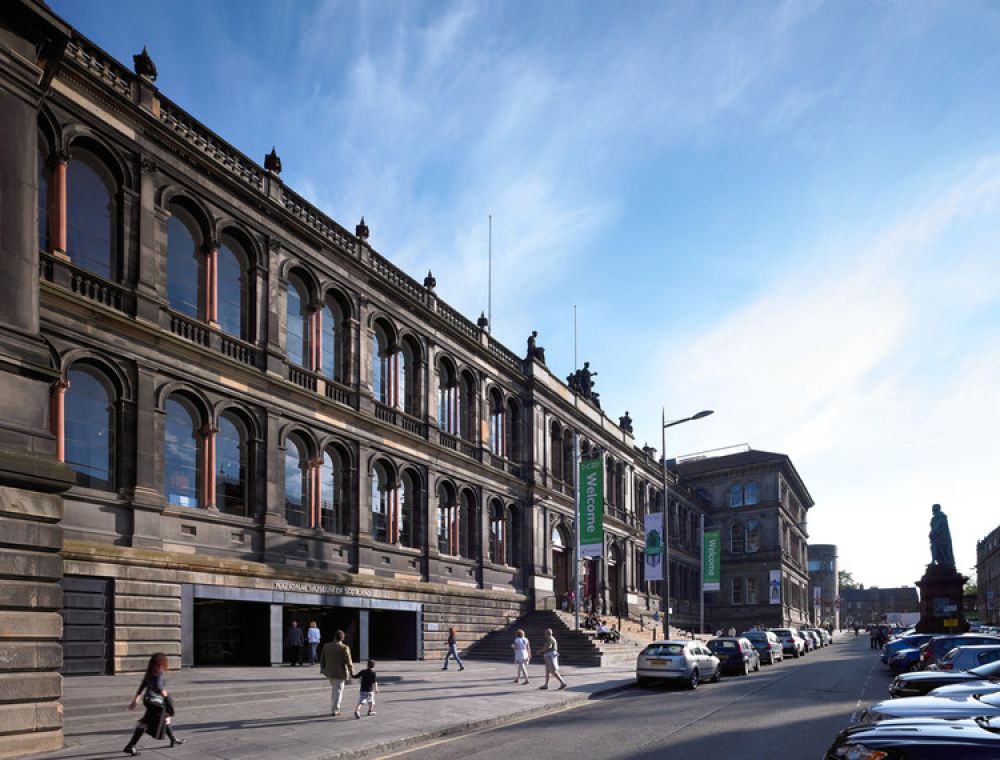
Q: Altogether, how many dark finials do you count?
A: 5